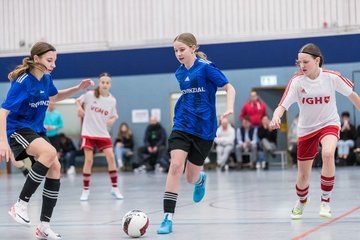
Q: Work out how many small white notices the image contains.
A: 2